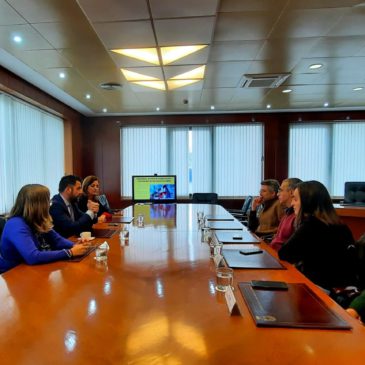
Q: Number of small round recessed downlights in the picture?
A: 11